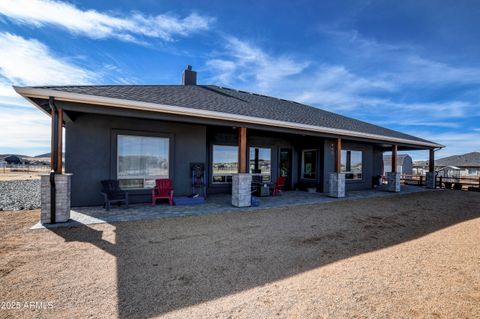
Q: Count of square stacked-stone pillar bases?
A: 5